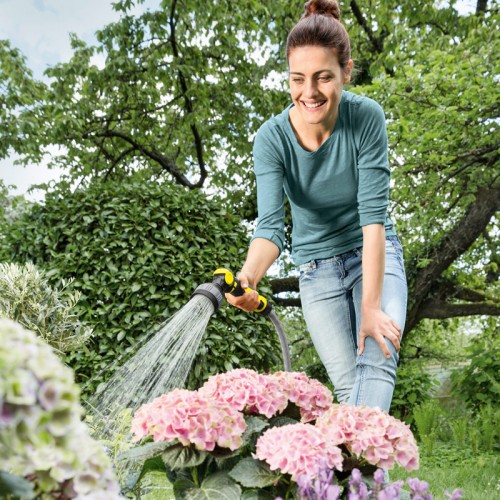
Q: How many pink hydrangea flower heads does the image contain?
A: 5